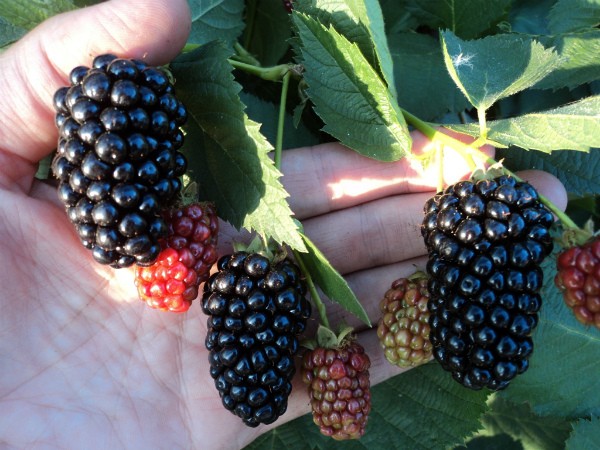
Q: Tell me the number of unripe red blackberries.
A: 4